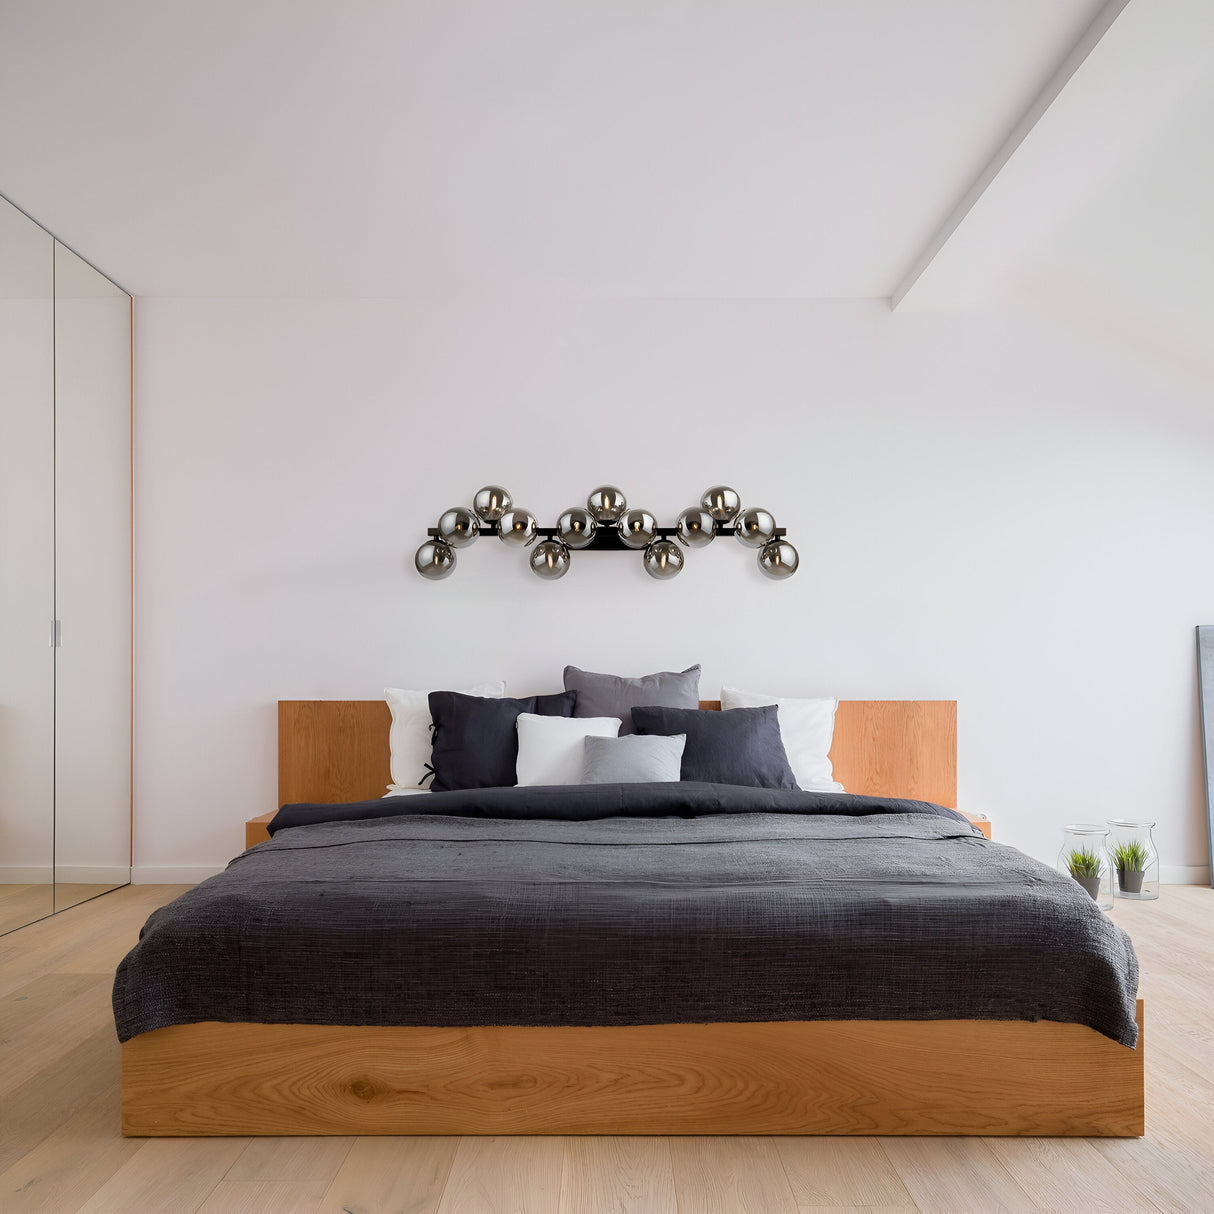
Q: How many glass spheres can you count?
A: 13